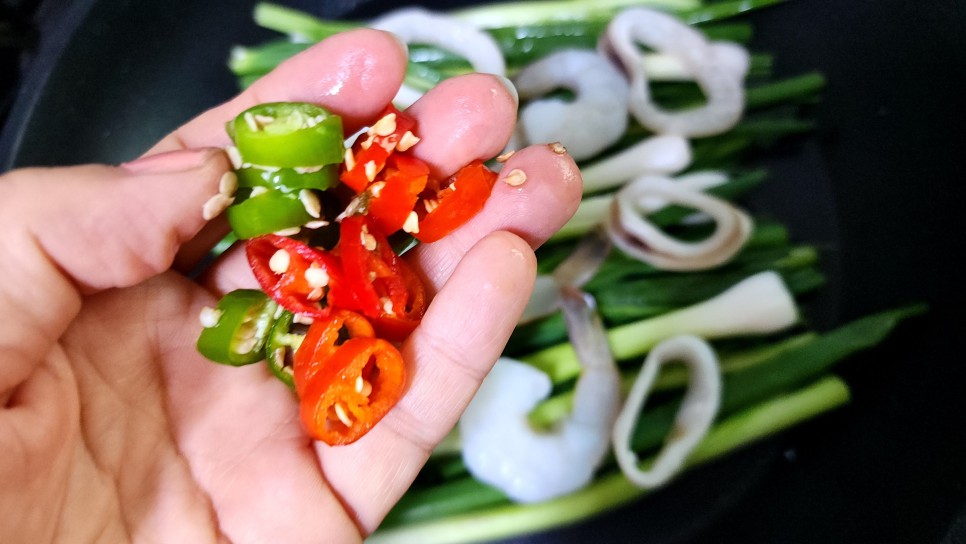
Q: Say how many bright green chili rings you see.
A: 5